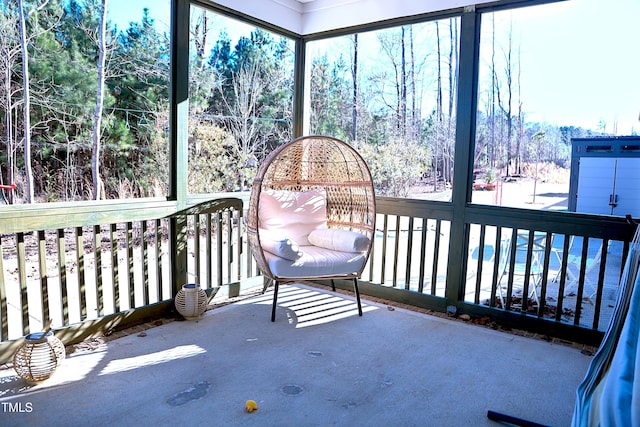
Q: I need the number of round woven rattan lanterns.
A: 2